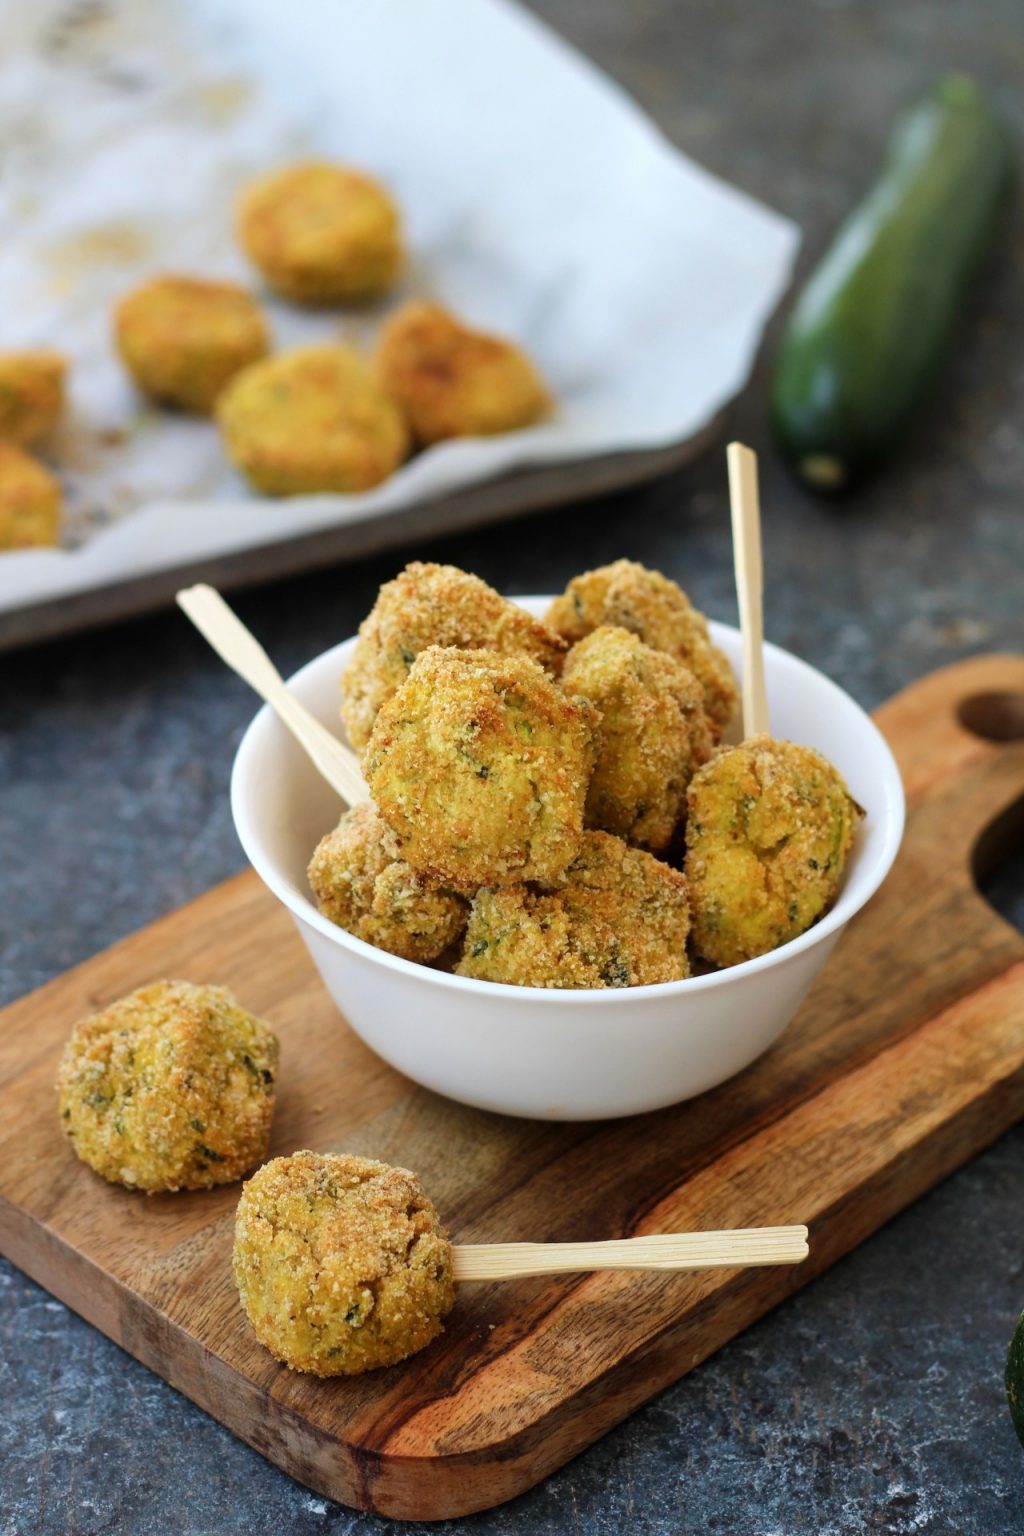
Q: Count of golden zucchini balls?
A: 15